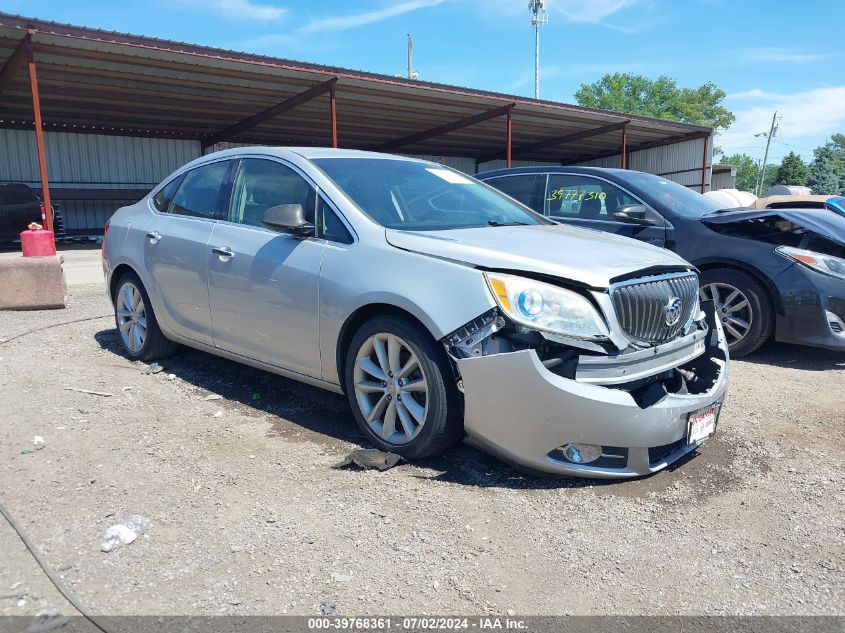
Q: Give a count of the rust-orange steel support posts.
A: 5